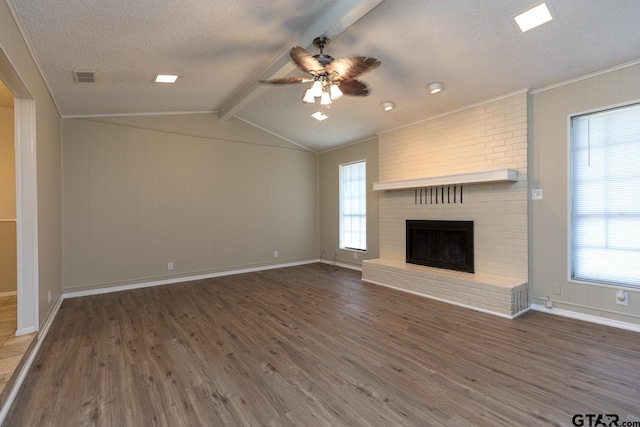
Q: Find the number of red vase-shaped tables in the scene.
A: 0